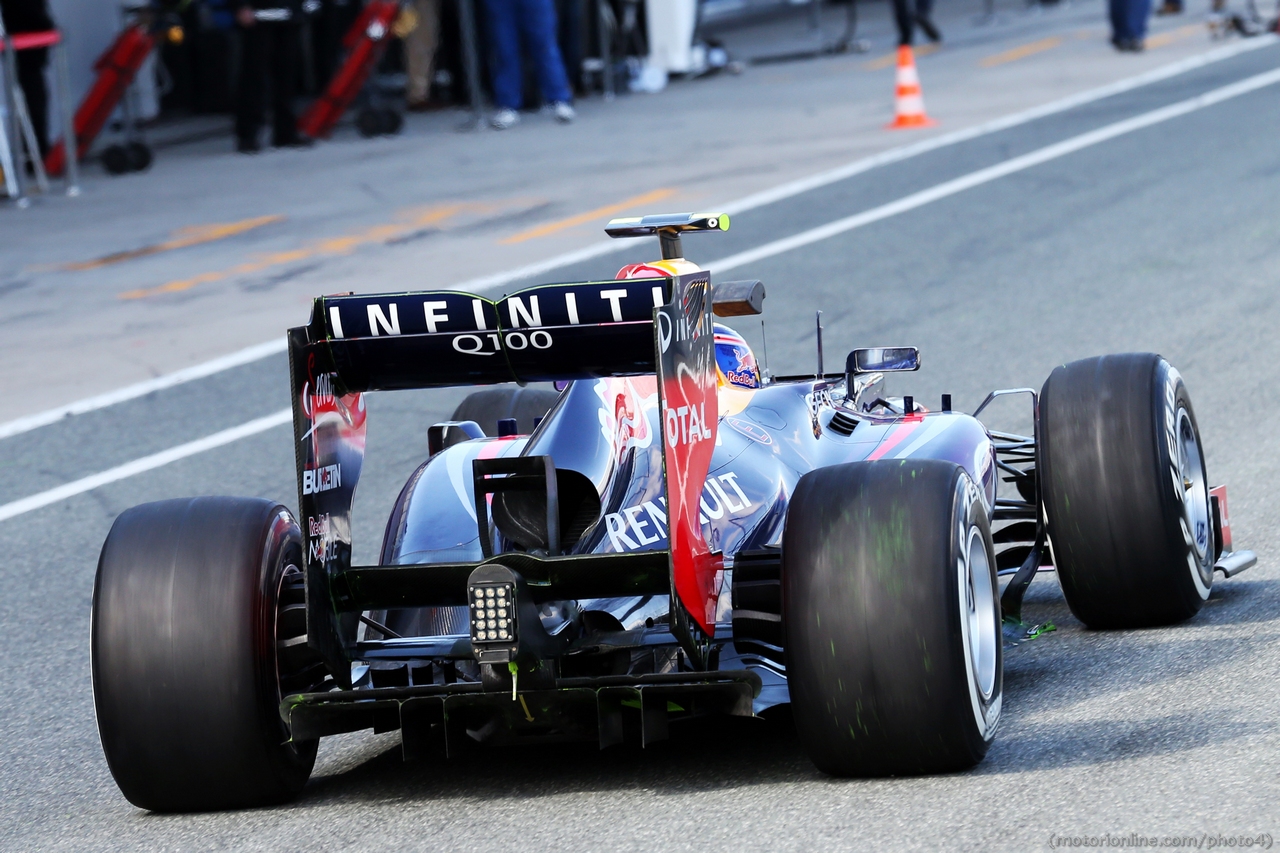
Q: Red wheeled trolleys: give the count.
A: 2